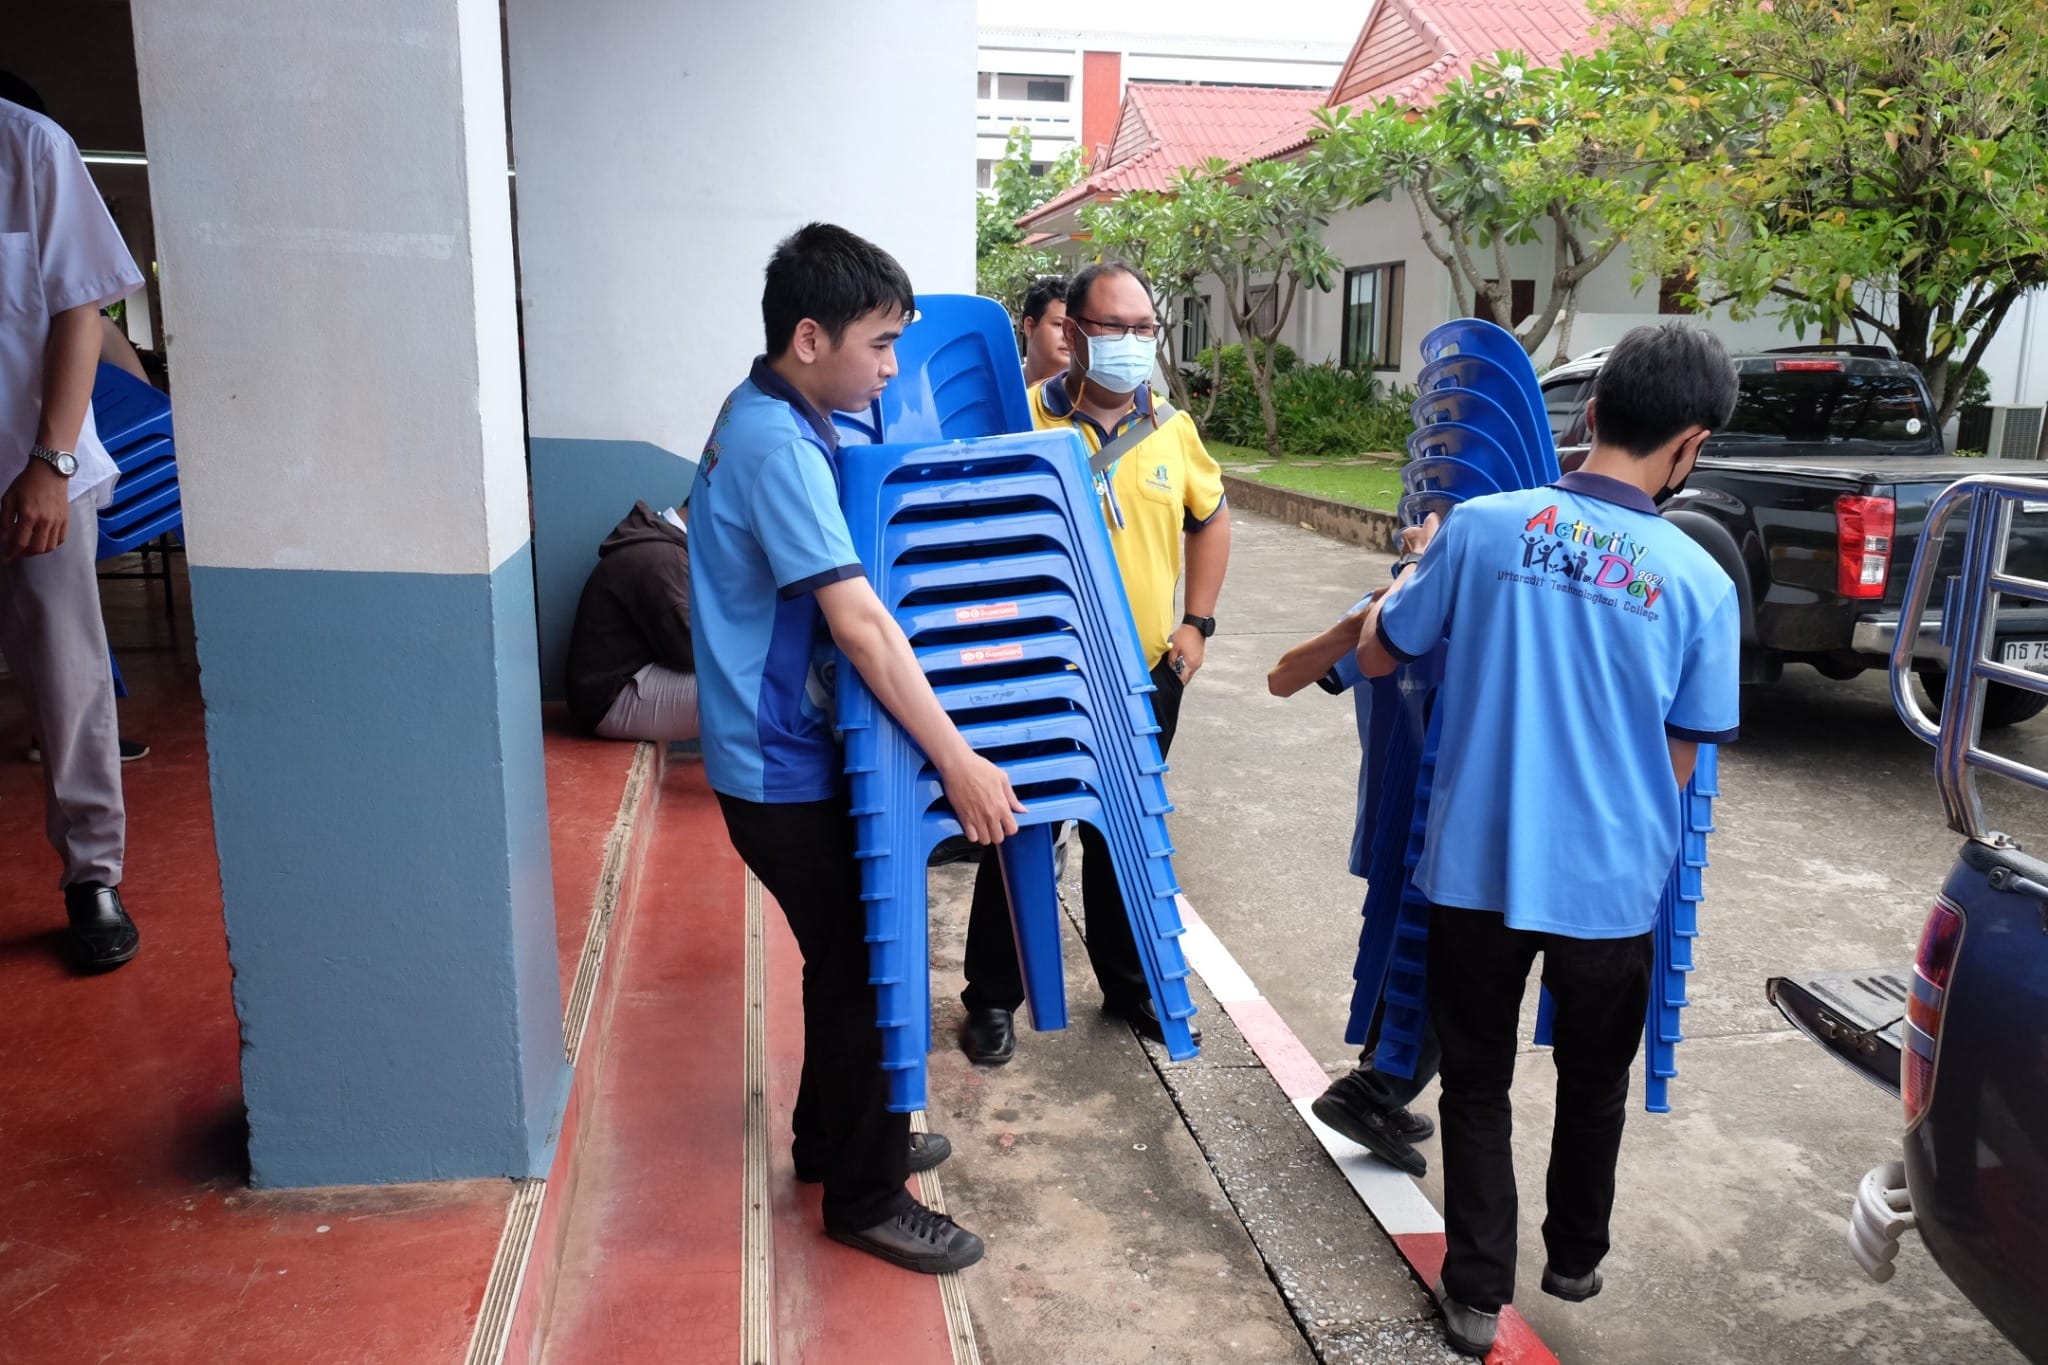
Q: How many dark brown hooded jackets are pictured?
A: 1